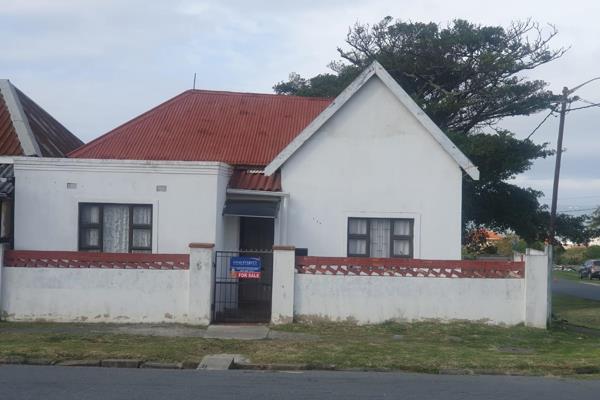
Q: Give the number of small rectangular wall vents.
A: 2